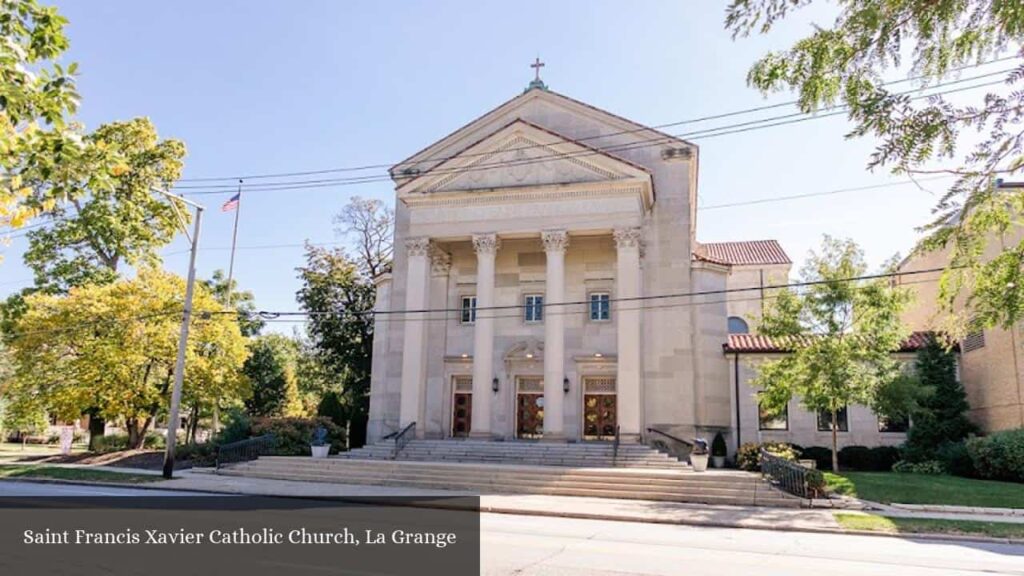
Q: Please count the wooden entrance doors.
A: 3